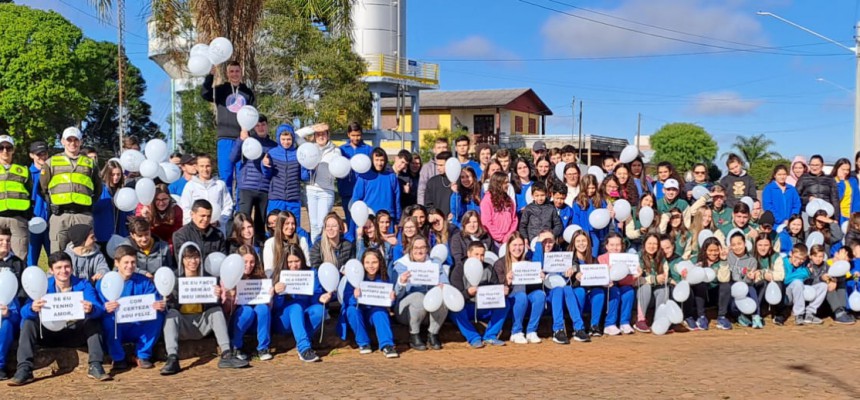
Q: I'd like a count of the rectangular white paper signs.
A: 12